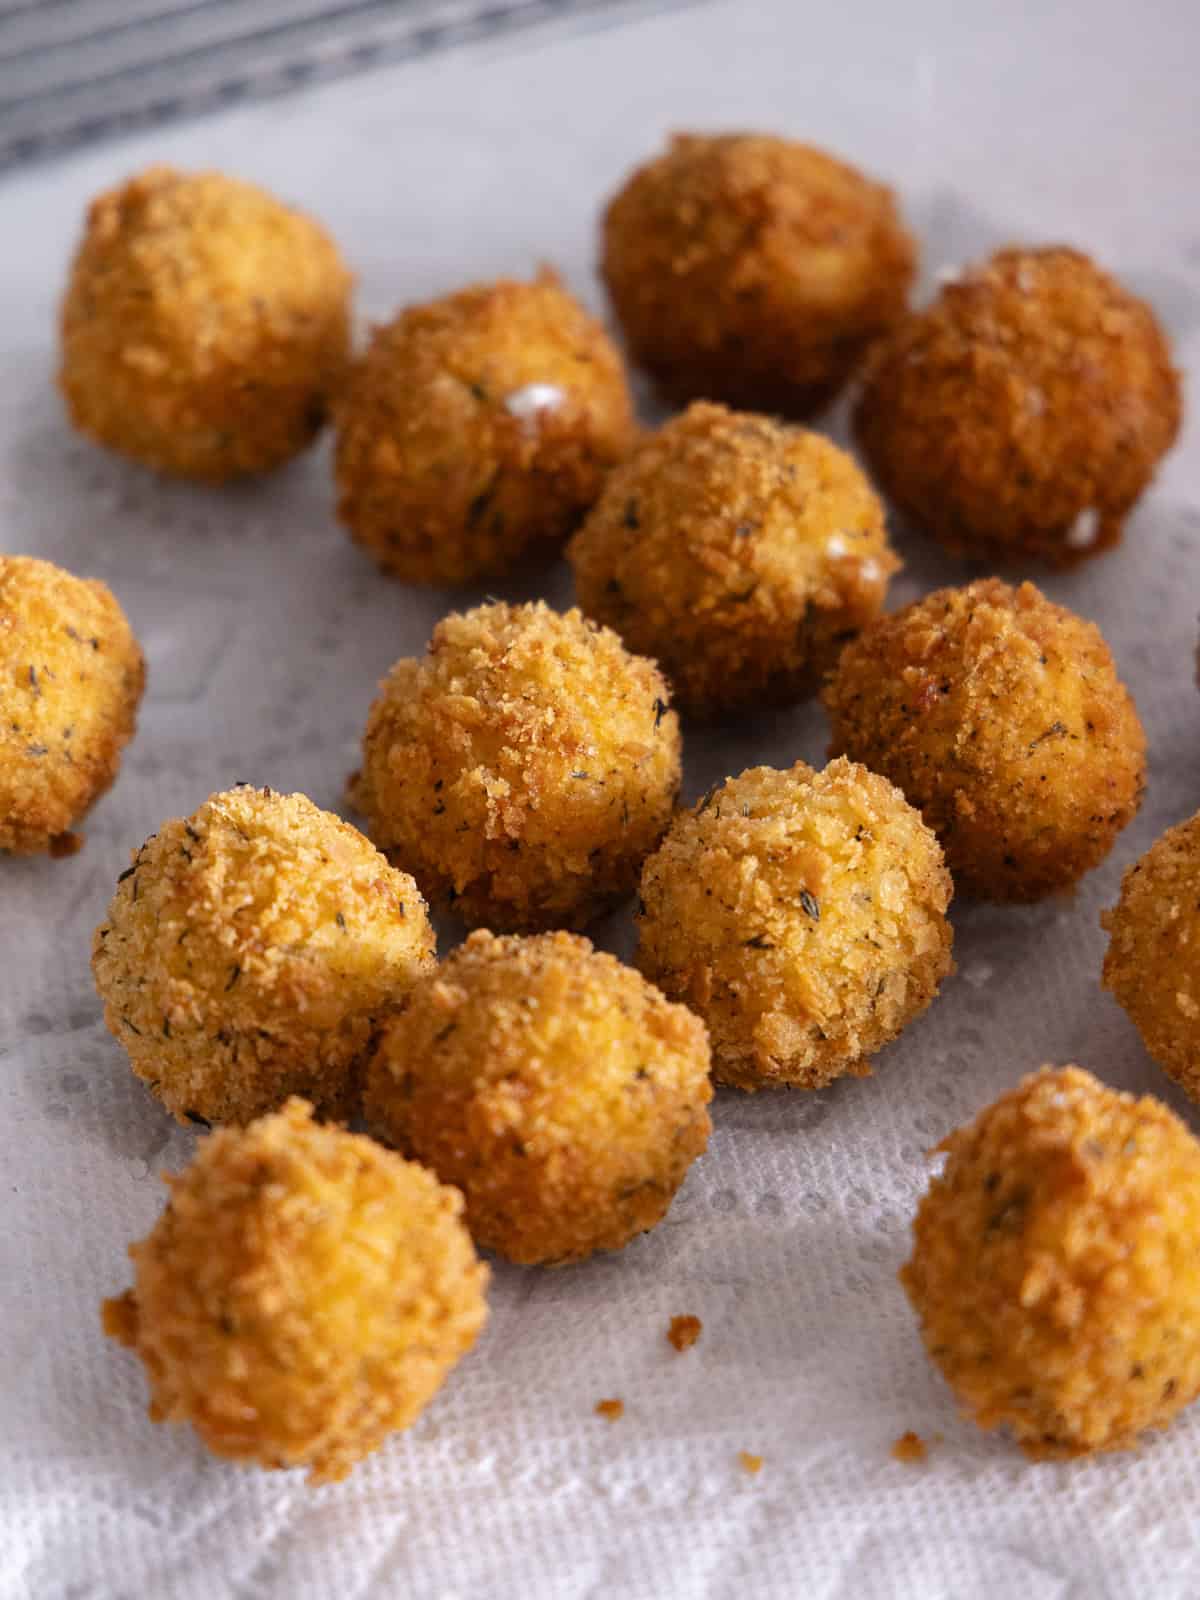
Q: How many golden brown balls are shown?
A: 14